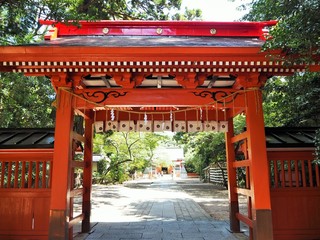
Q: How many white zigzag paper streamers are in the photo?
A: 4